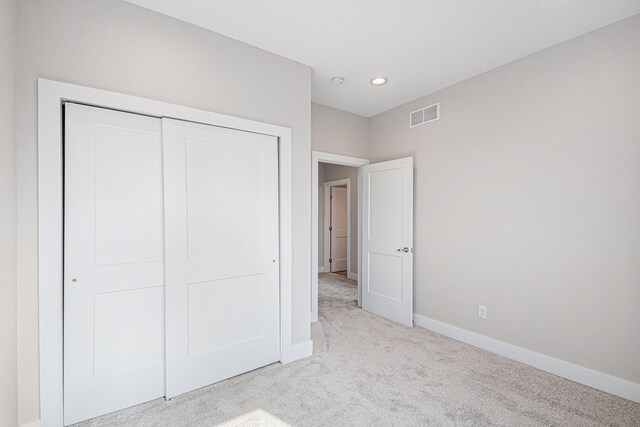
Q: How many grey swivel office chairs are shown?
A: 0